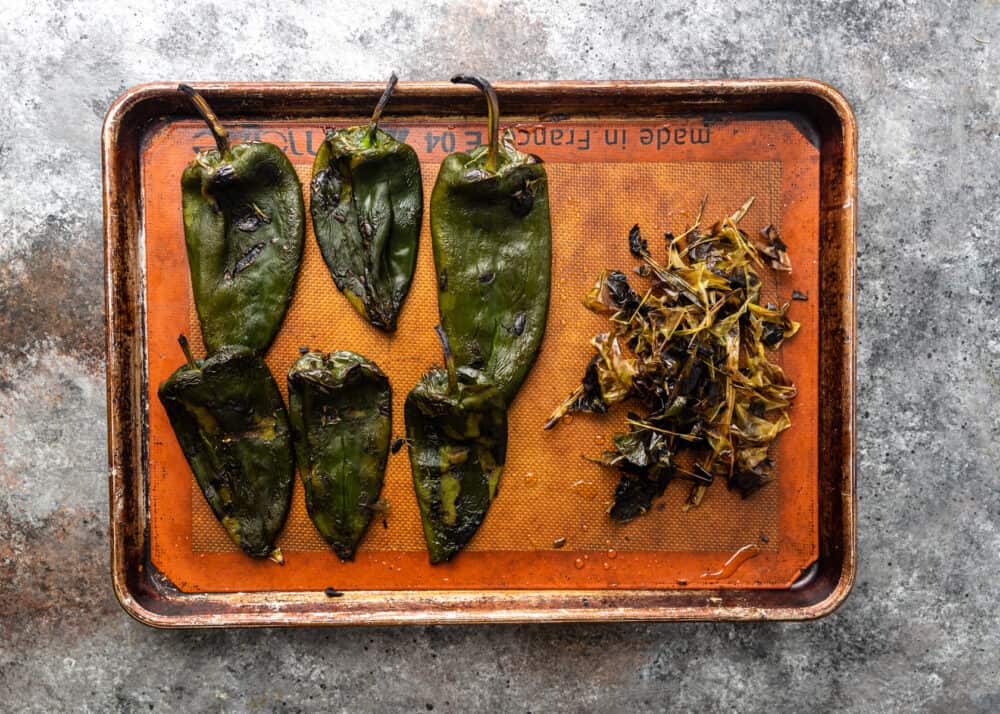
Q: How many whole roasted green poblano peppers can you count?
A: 6